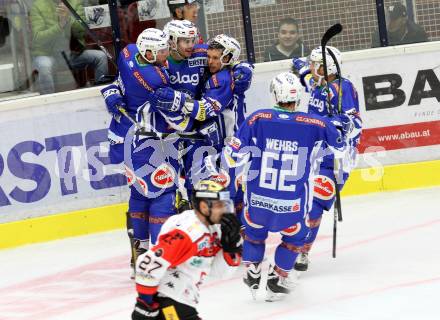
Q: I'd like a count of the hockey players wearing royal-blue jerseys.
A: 5